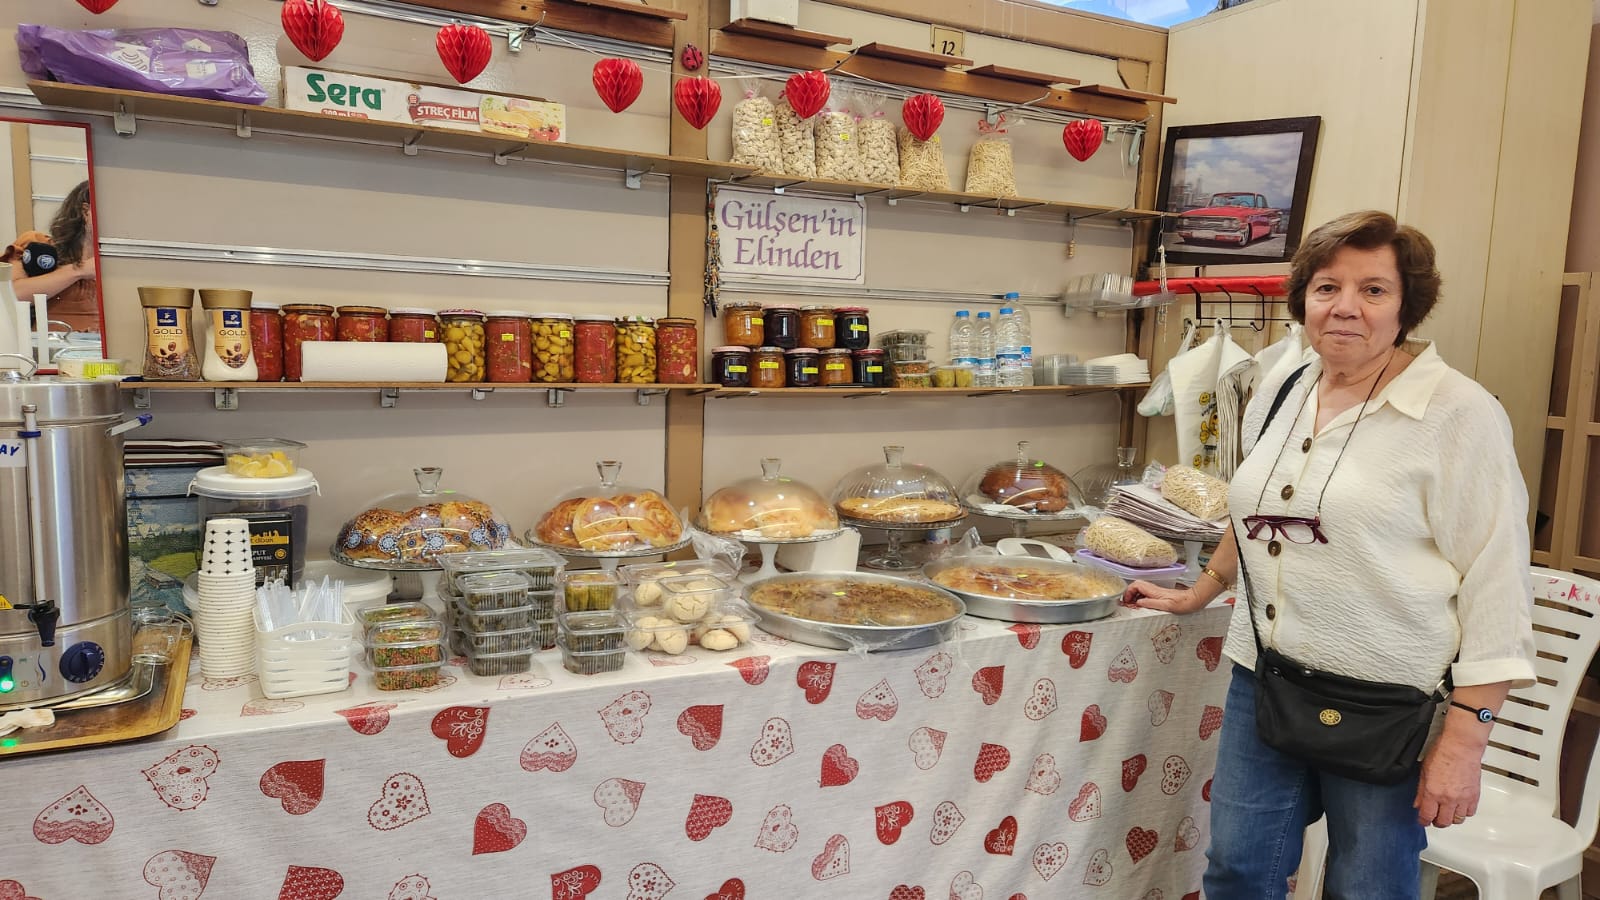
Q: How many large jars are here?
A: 12